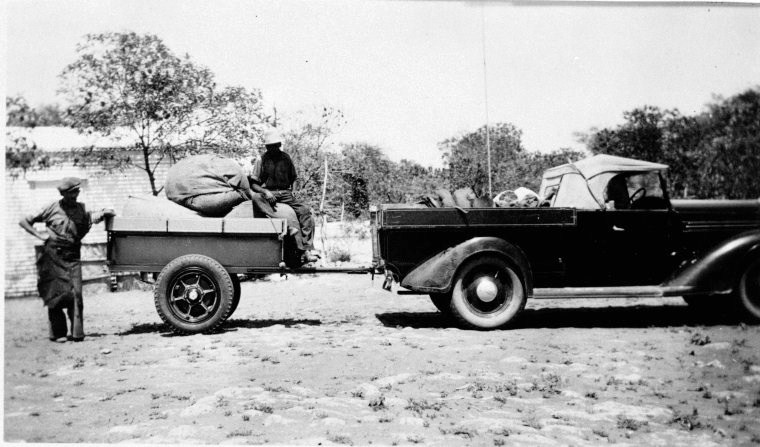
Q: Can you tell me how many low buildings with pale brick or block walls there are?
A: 1